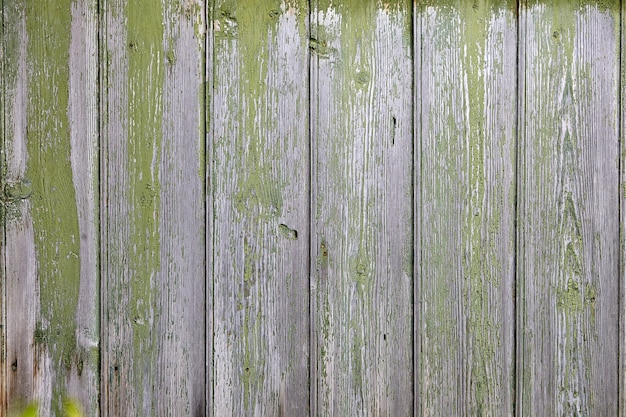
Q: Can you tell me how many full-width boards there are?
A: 6